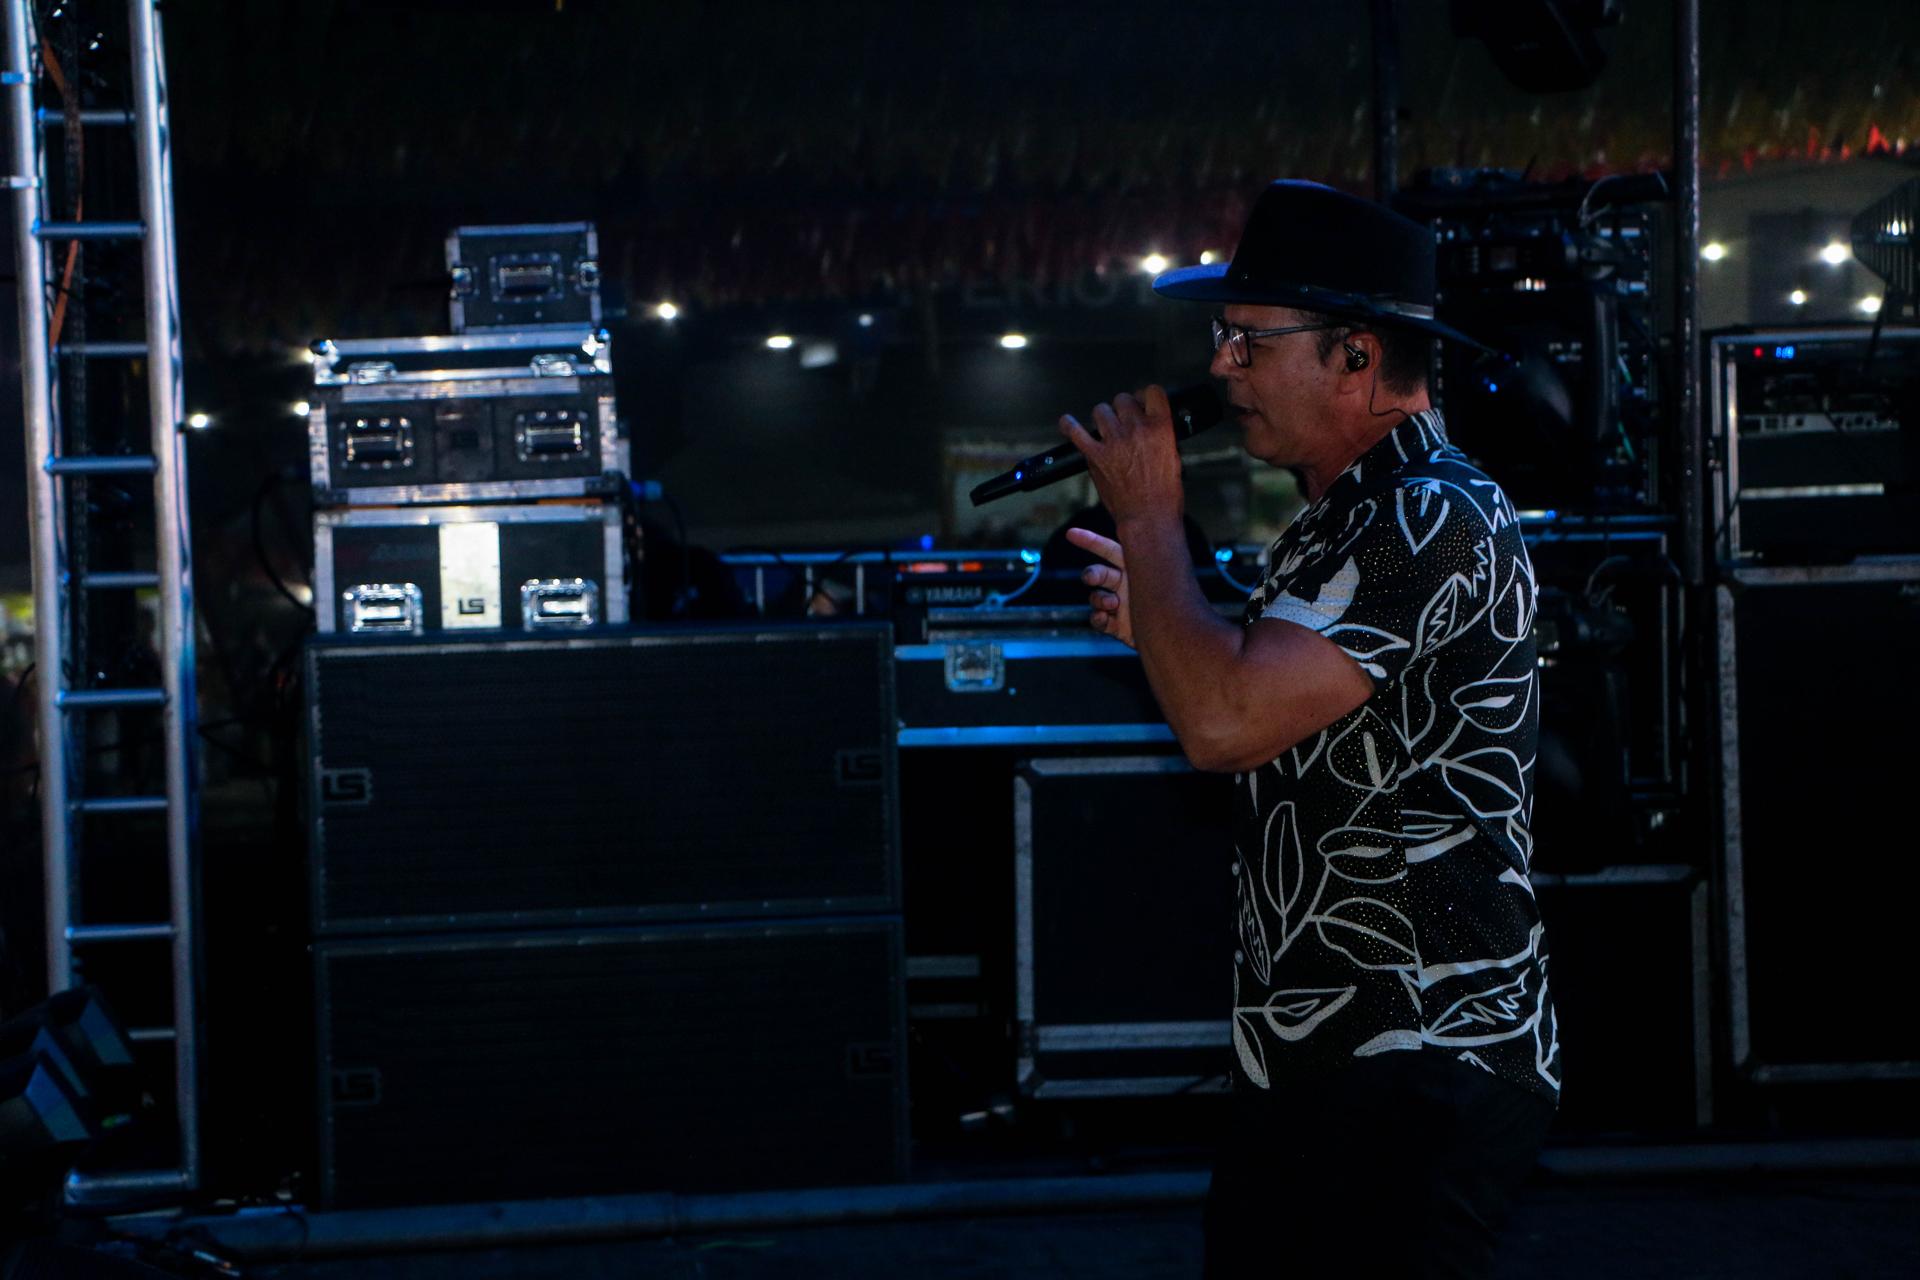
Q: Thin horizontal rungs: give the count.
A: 9